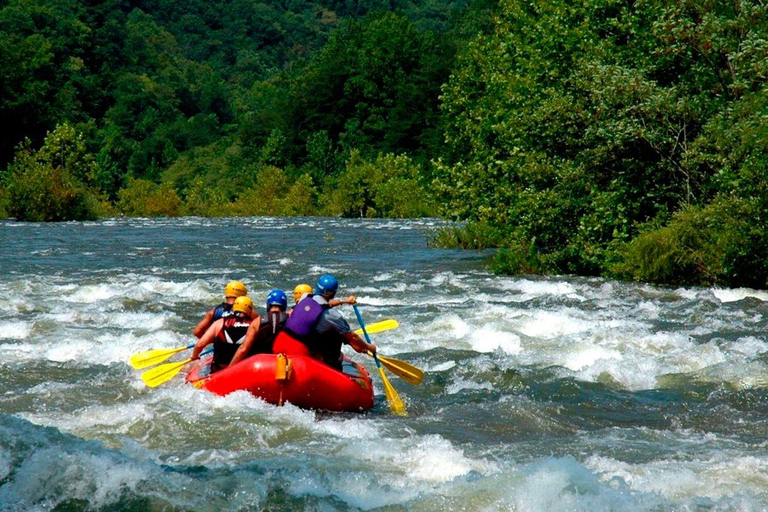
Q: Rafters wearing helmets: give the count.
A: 5